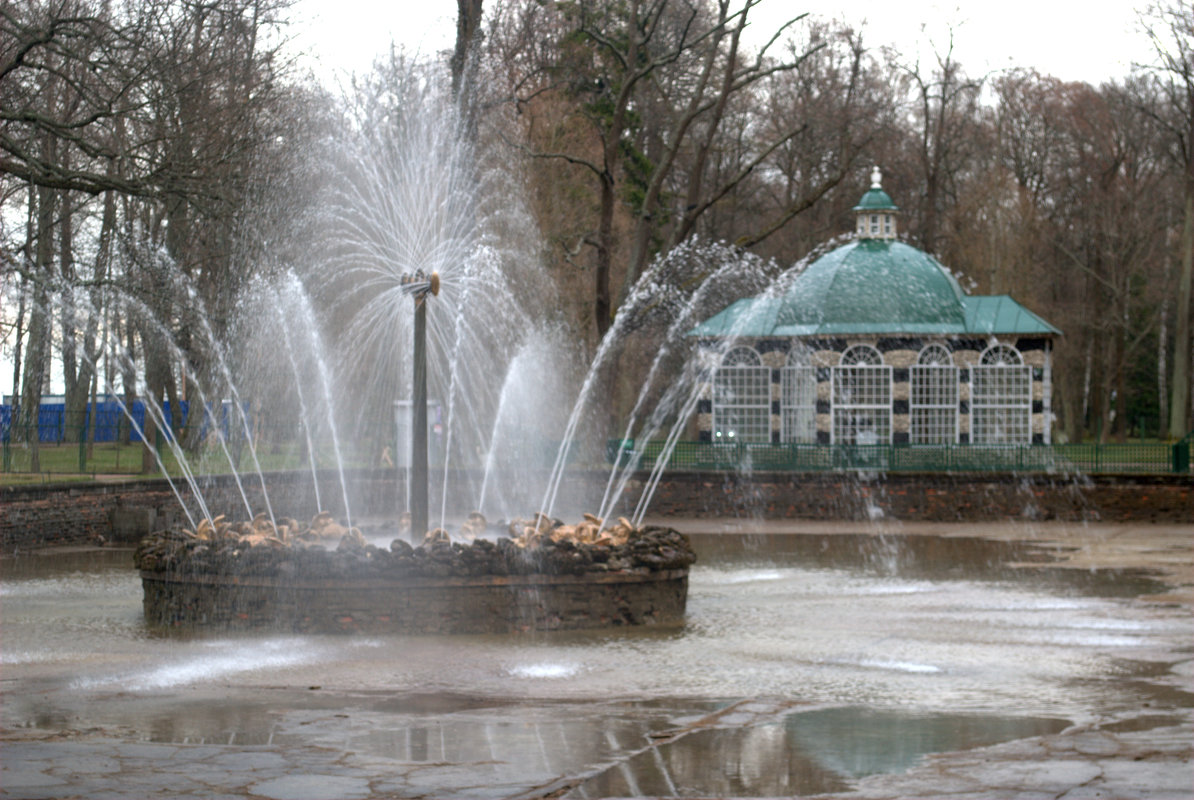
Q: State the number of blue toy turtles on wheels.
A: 0